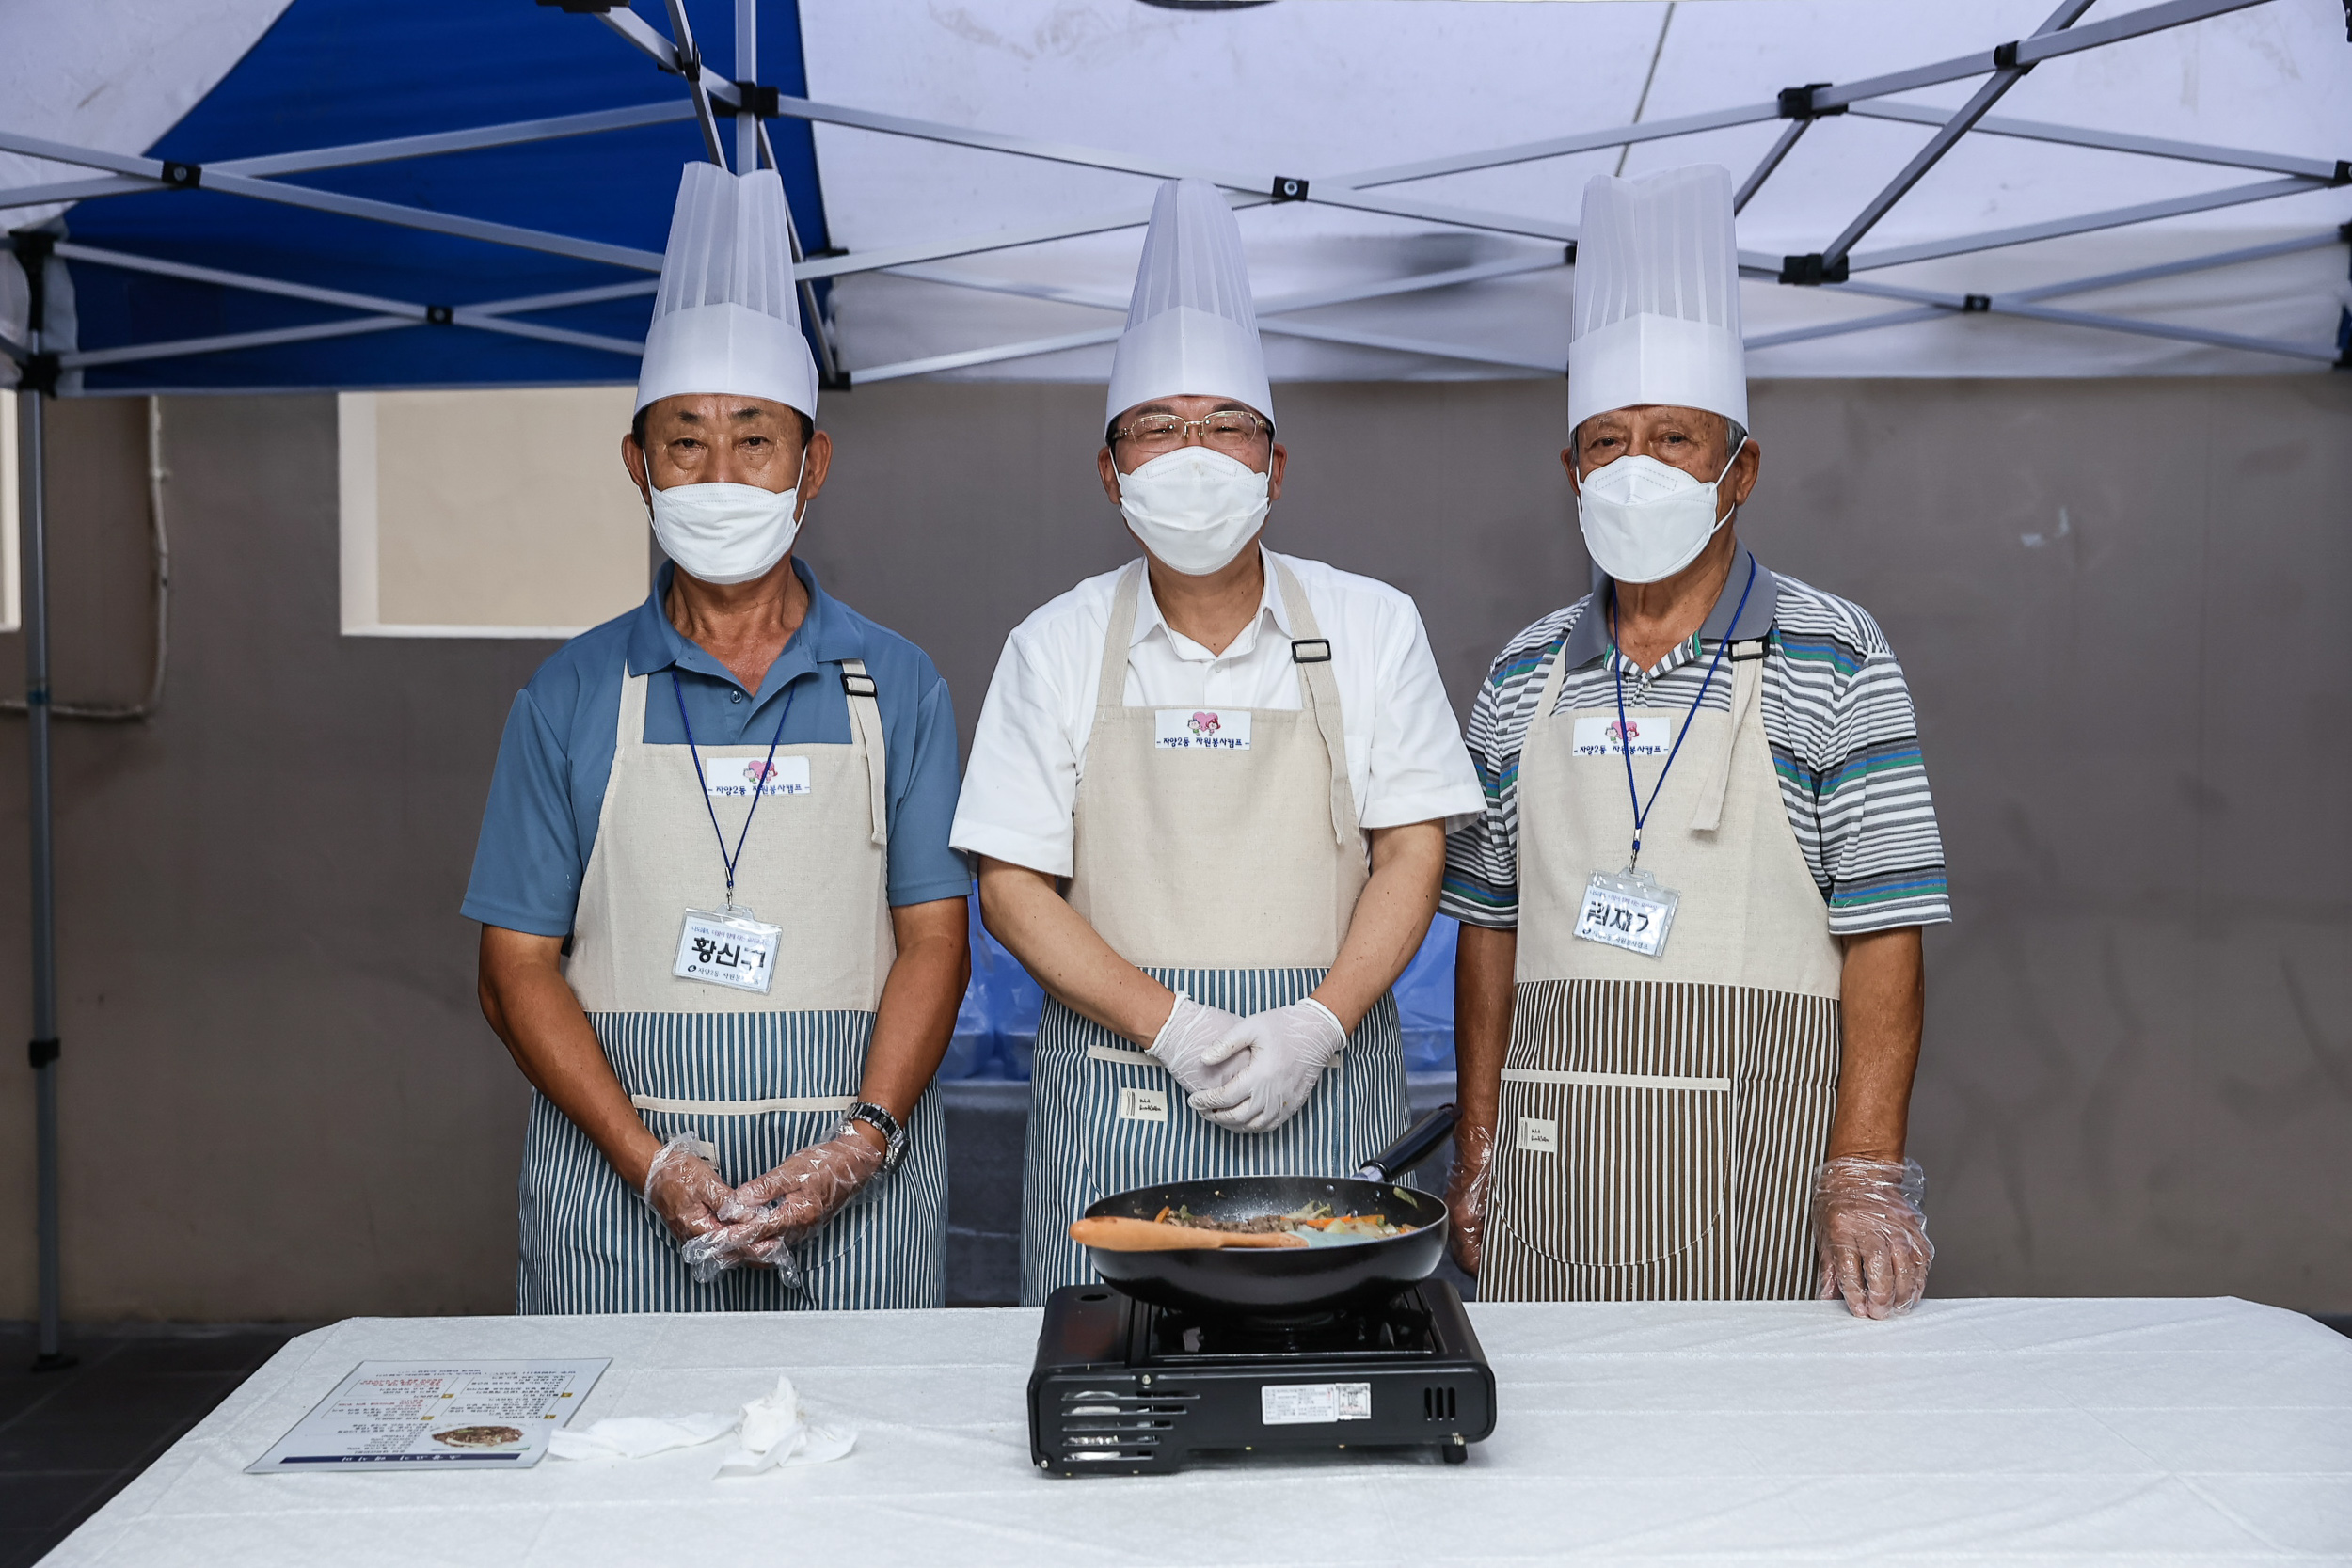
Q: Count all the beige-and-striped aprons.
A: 3